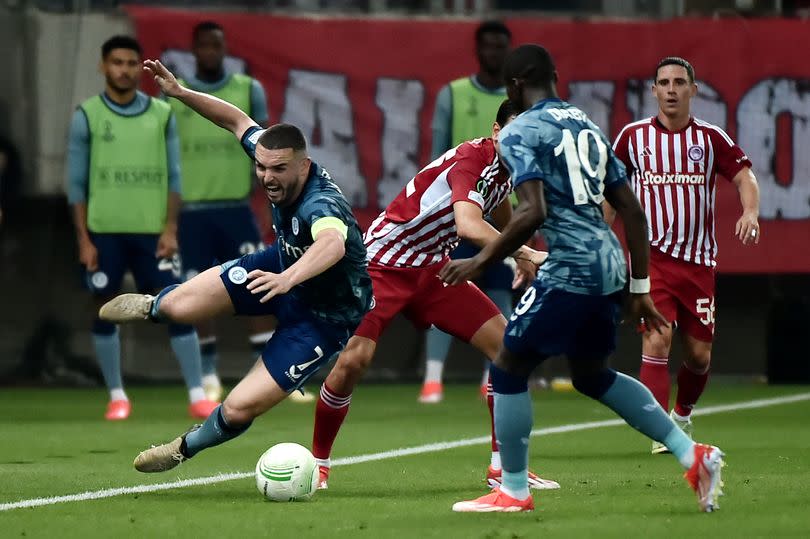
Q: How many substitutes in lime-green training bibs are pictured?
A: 3